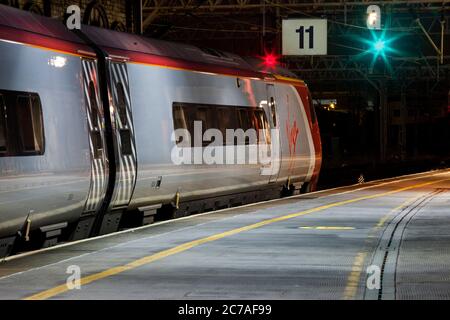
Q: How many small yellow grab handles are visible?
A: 3